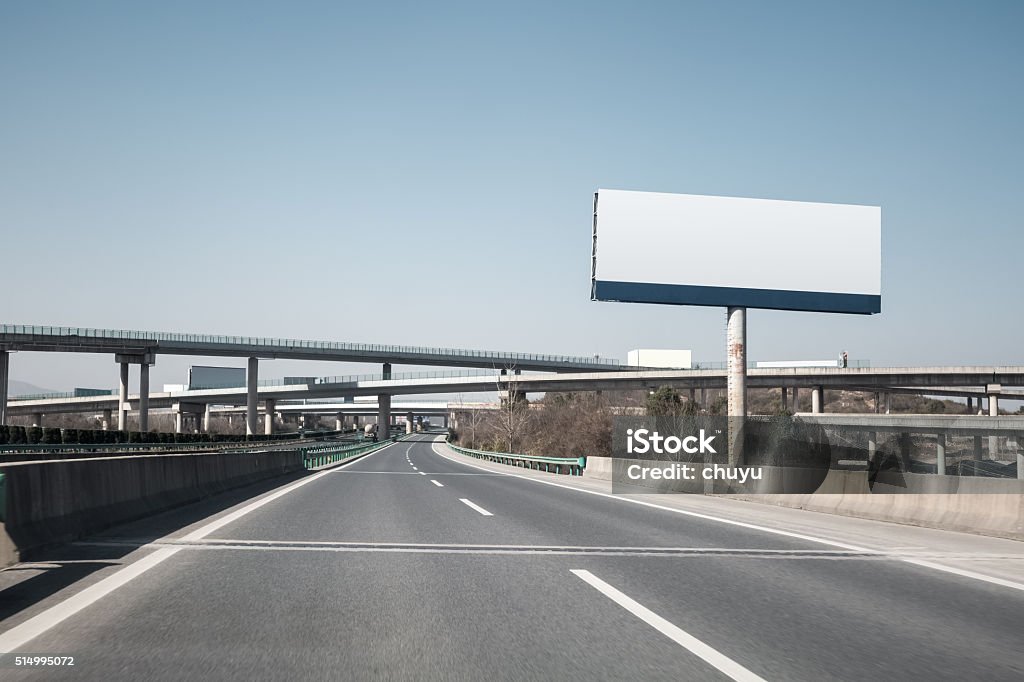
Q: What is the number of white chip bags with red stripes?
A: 0